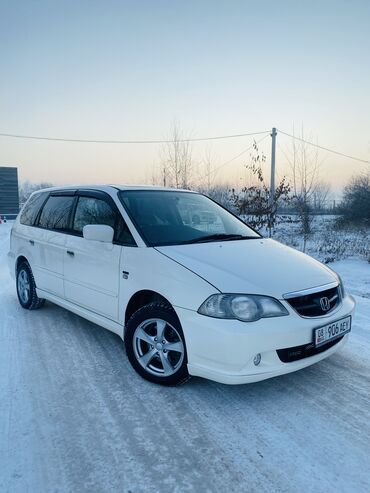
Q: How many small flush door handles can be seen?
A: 2